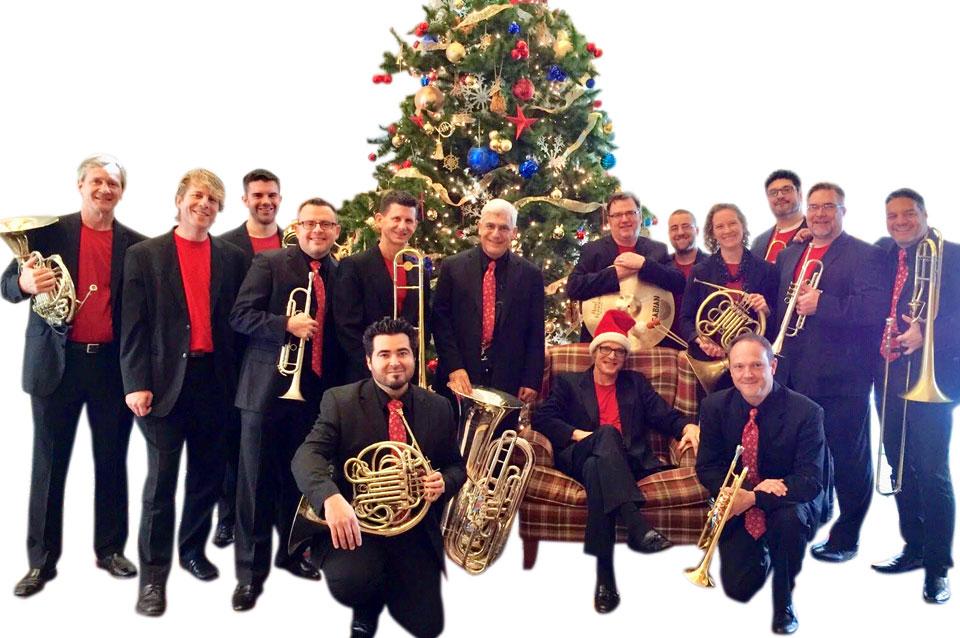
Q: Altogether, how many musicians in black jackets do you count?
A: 15